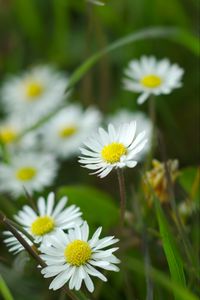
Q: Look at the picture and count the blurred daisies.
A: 5